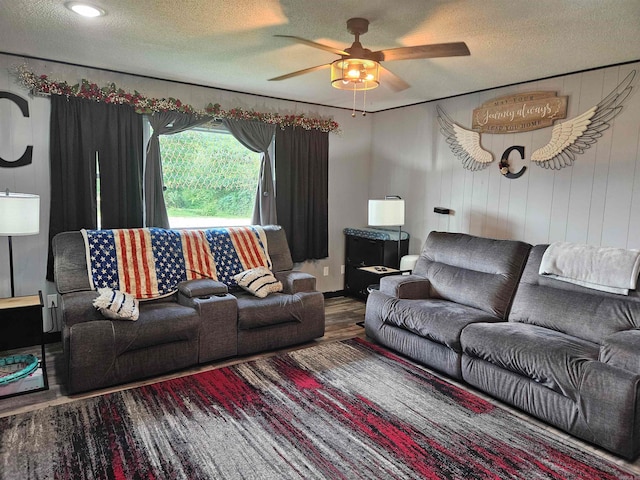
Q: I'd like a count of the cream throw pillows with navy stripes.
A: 2